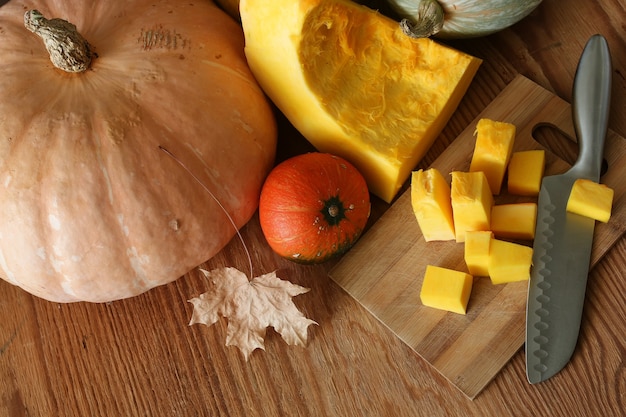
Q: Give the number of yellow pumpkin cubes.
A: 9